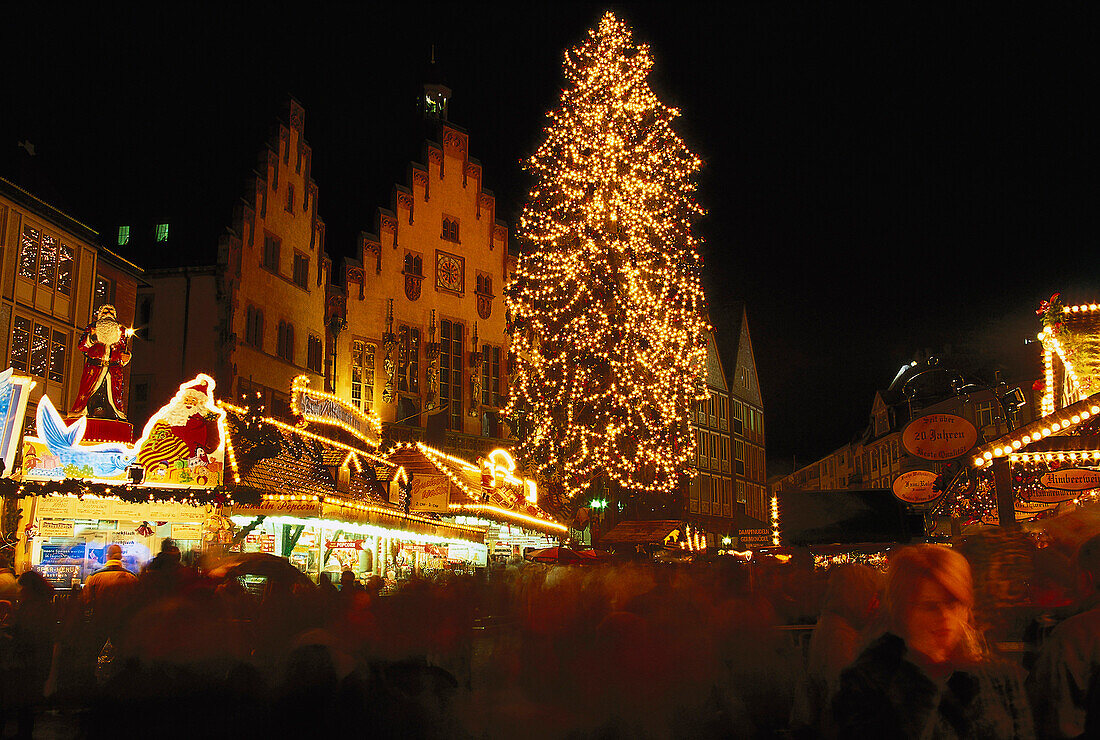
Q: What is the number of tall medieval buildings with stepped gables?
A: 2